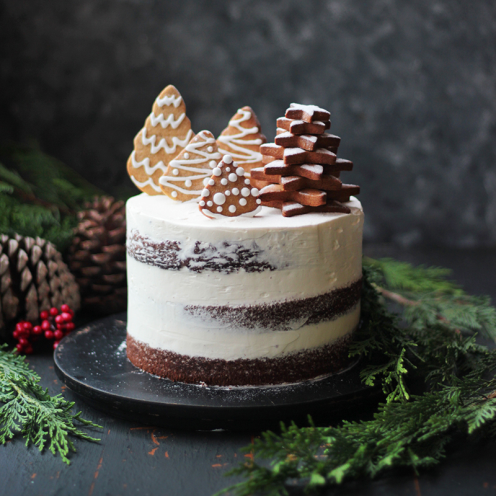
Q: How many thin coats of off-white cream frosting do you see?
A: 3